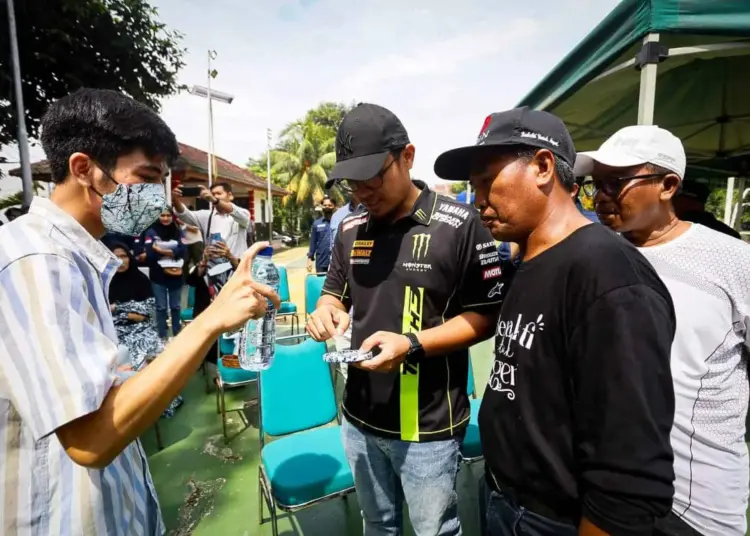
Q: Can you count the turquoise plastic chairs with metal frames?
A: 6